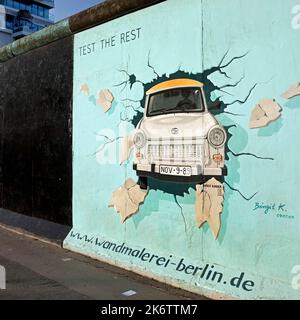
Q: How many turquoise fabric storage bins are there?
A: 0